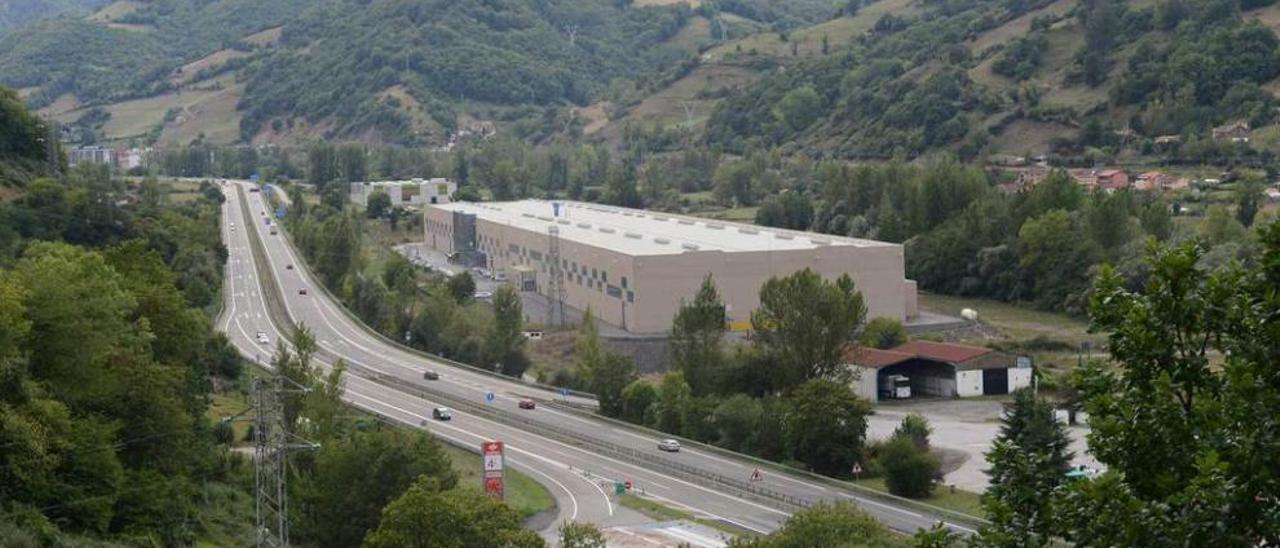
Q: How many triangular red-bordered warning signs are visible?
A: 2